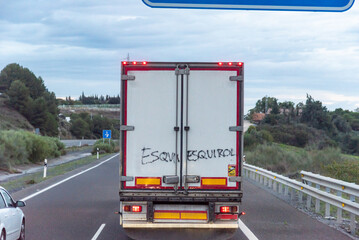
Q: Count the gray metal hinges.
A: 6